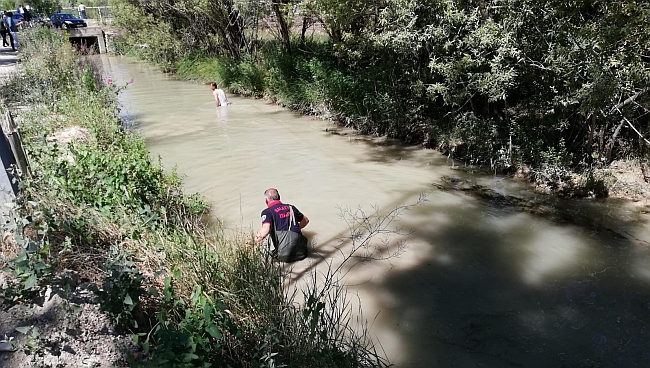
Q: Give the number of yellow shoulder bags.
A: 0